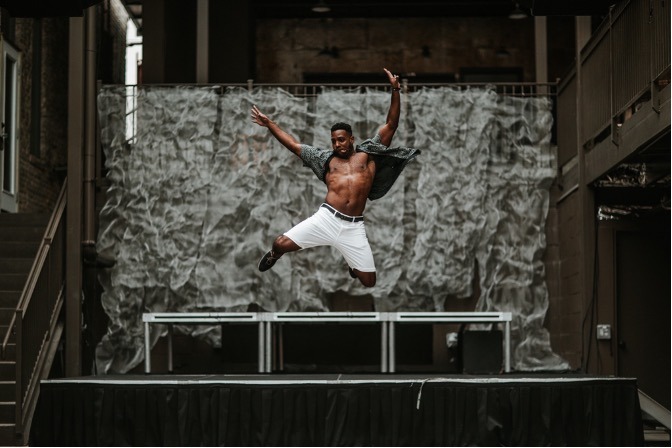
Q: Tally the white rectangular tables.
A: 3